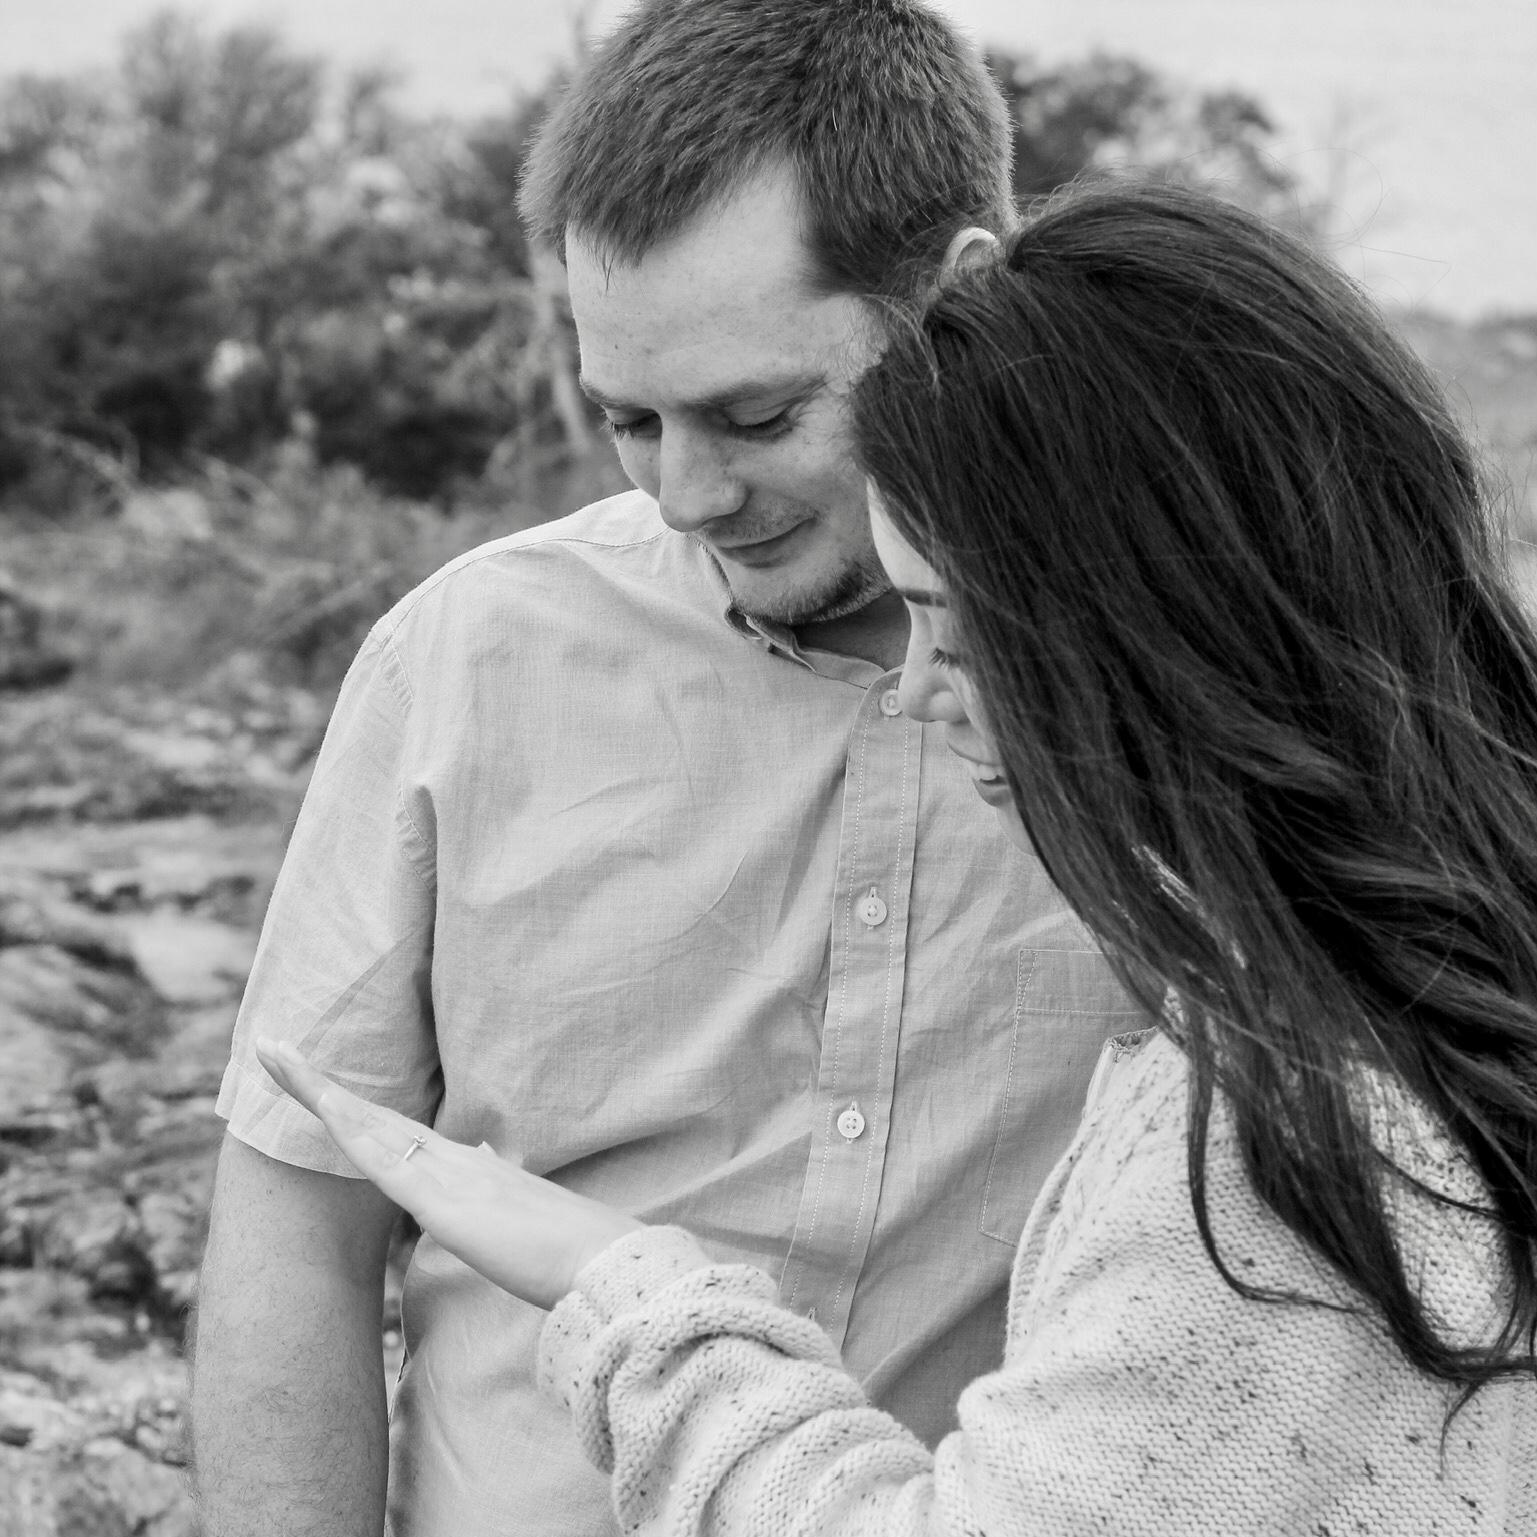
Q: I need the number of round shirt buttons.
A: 3